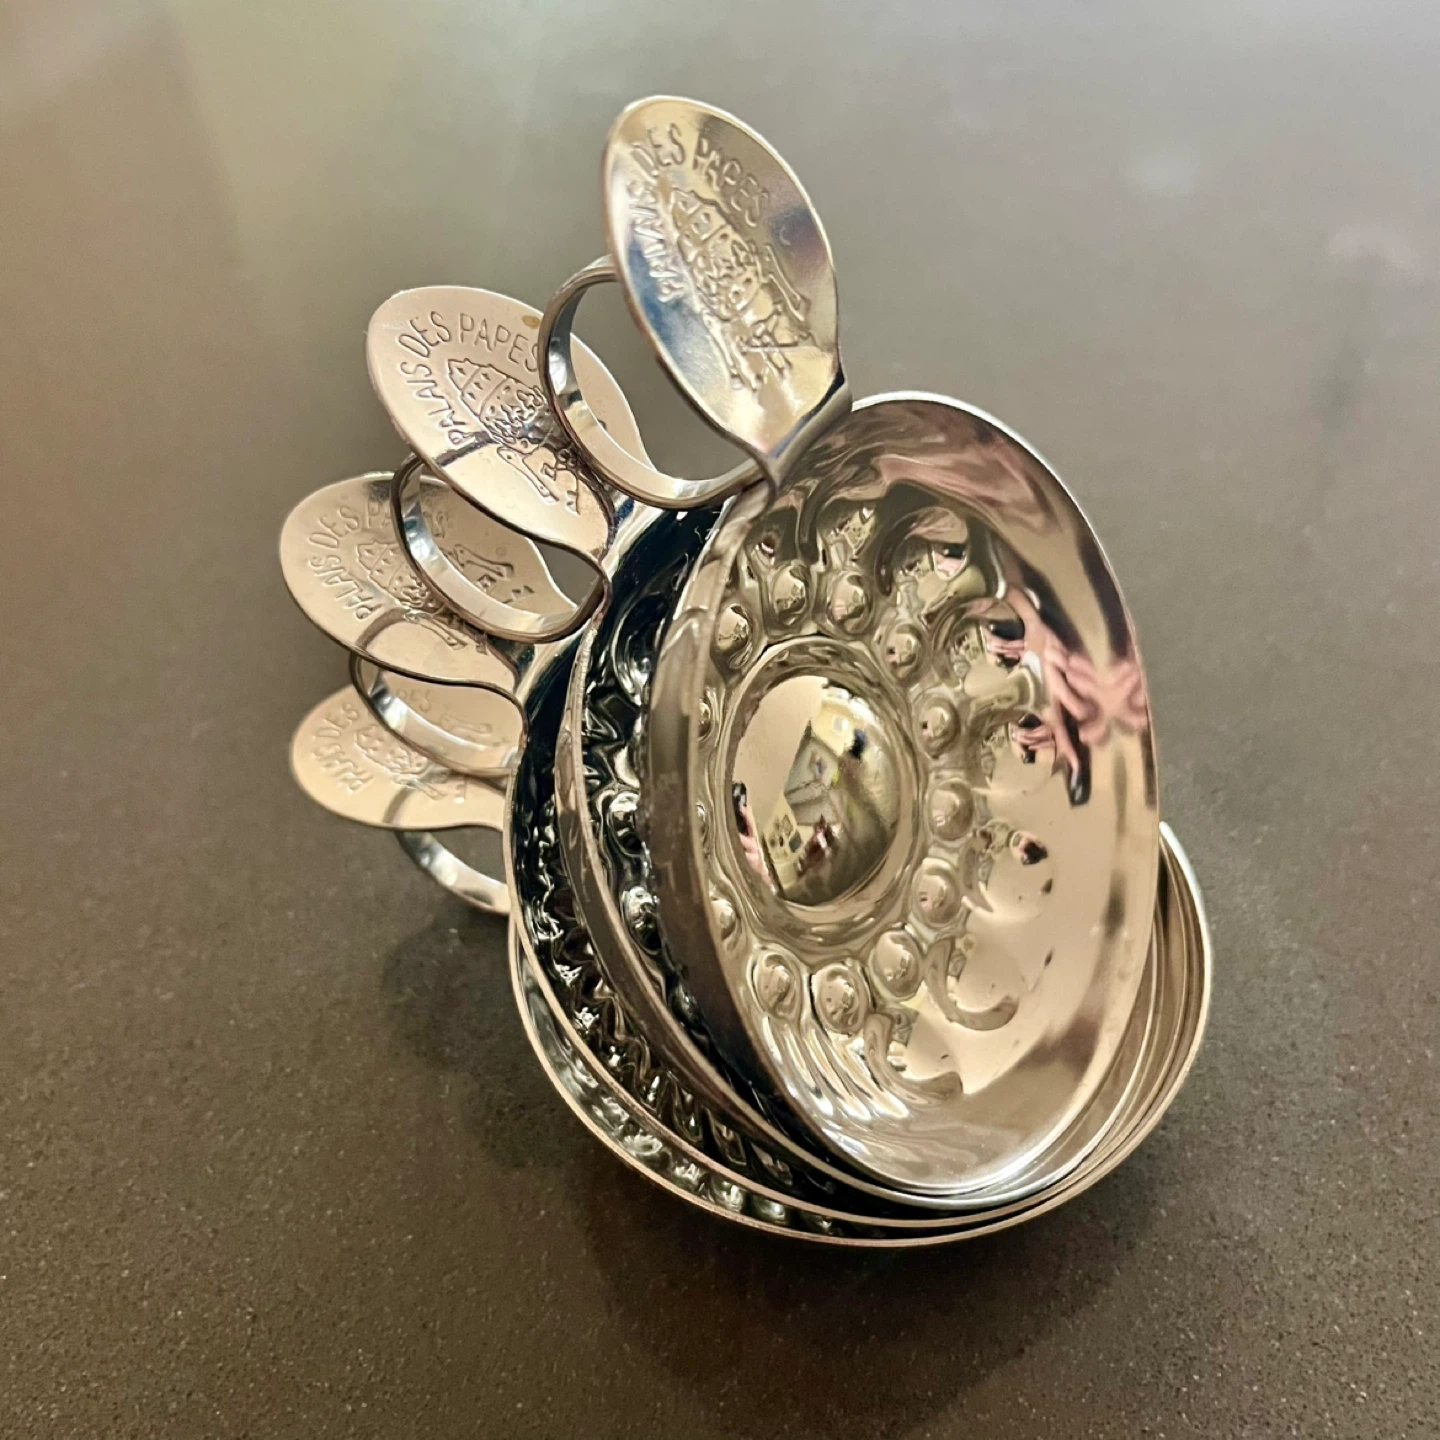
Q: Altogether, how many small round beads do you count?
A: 13